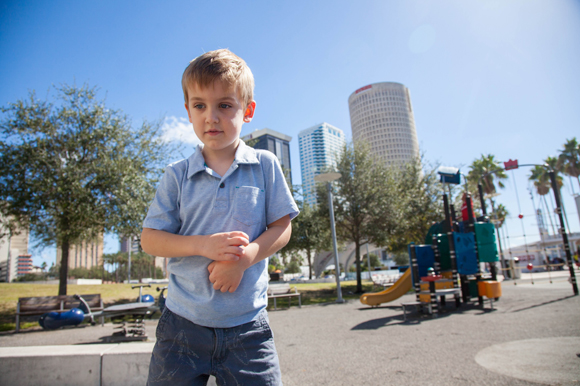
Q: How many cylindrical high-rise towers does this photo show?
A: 1